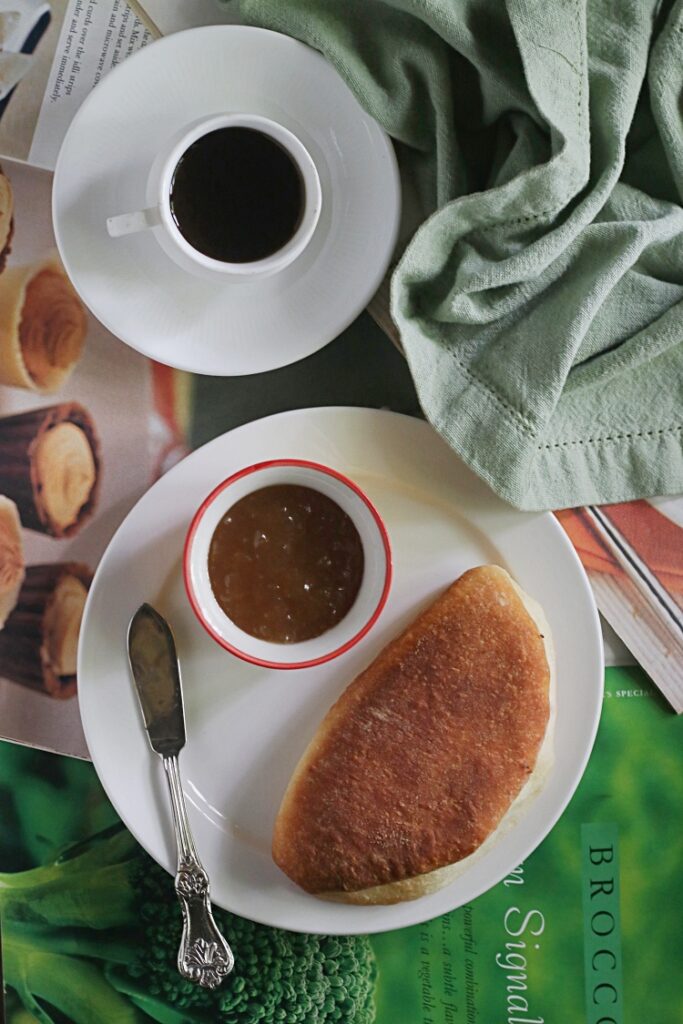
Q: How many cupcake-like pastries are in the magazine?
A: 5